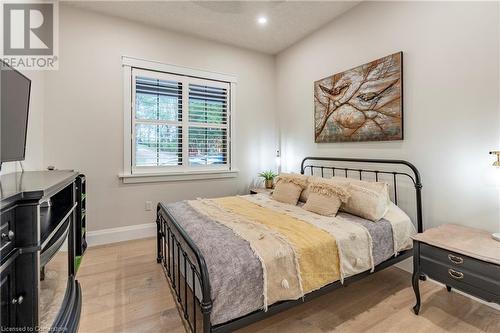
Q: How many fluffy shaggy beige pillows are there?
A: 2